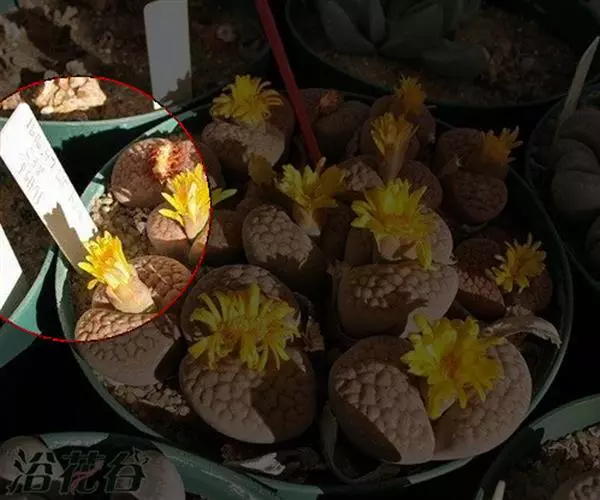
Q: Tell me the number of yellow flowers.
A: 11